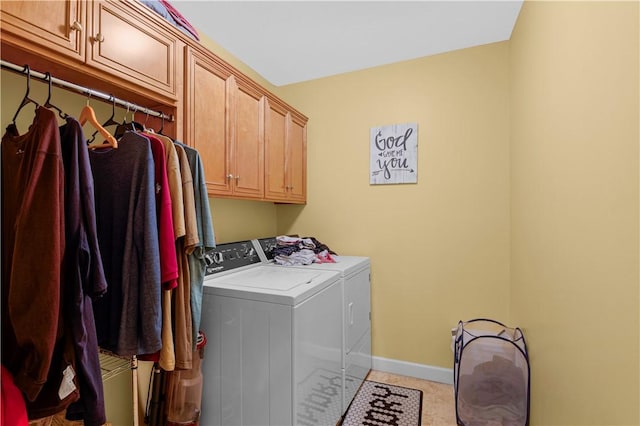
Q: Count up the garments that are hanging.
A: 7